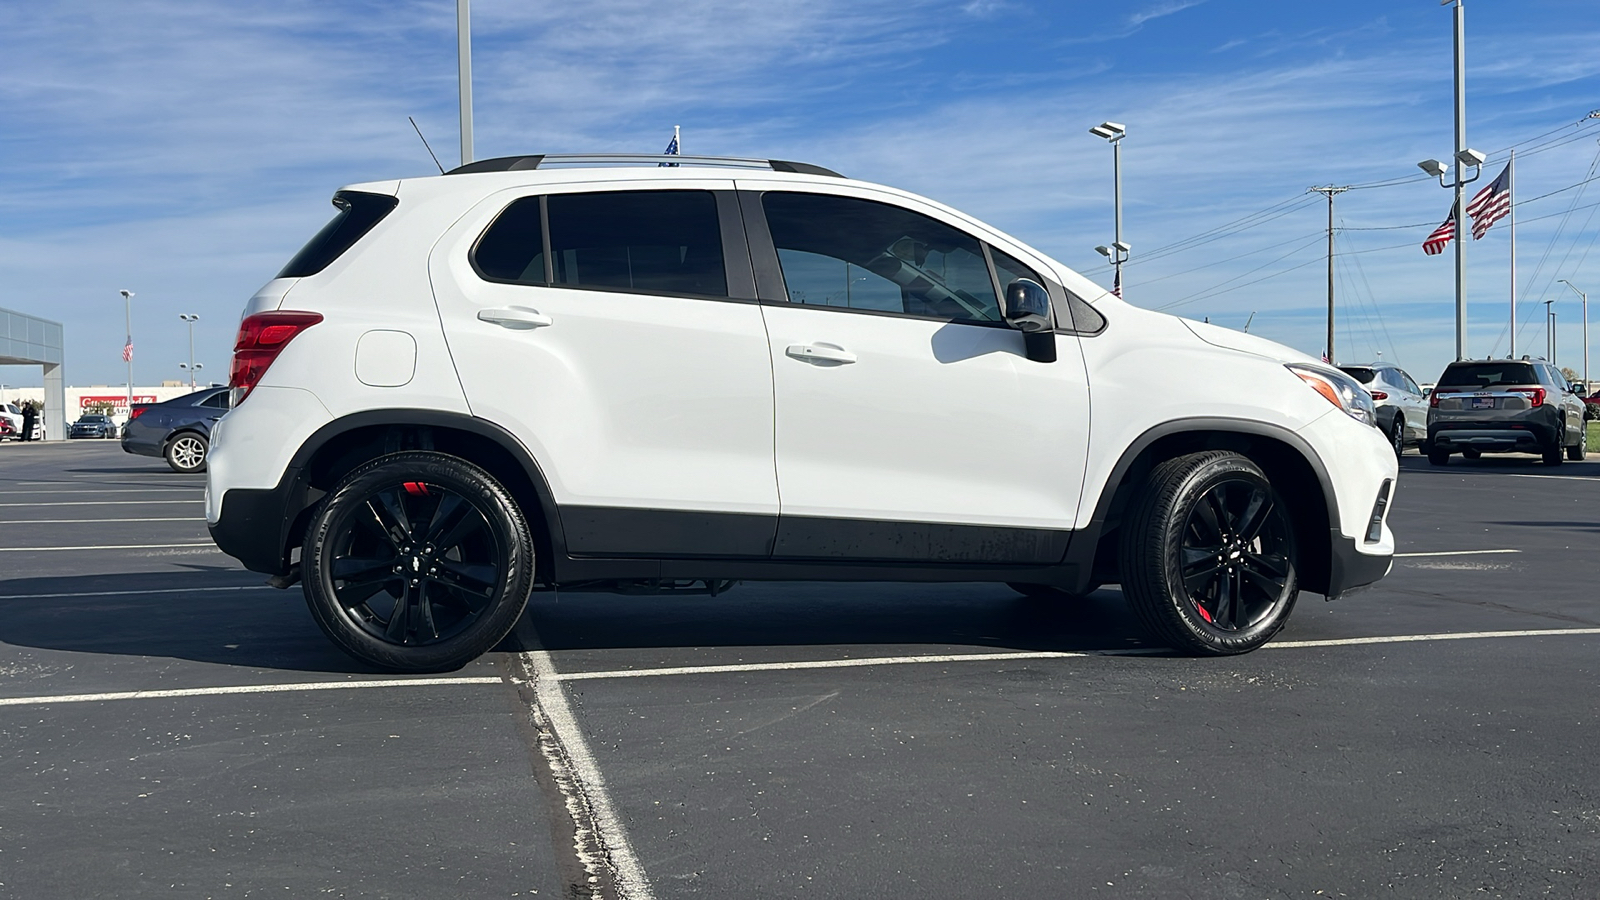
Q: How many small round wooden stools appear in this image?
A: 0